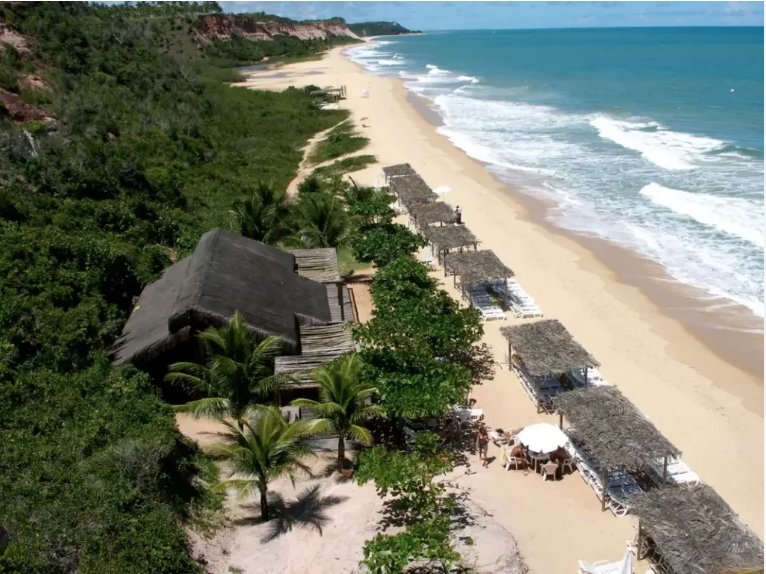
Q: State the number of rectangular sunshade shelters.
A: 8